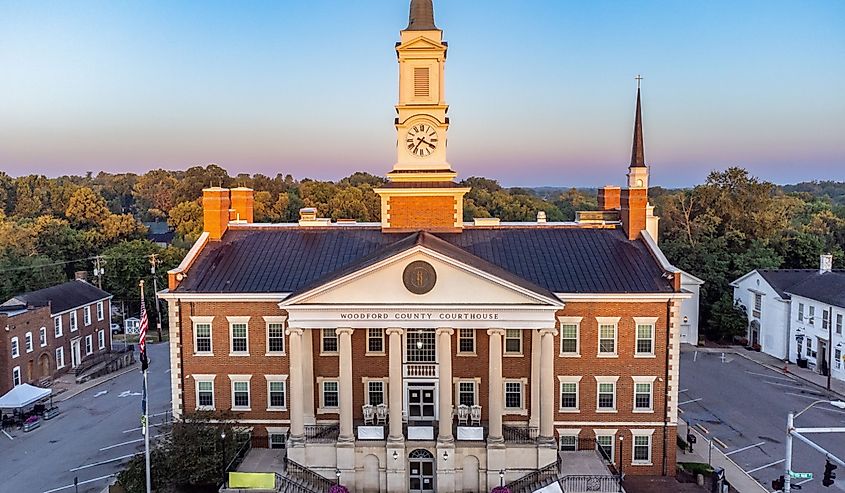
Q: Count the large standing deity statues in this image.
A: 0